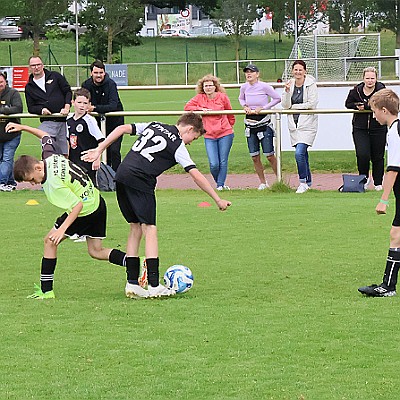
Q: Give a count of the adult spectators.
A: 7